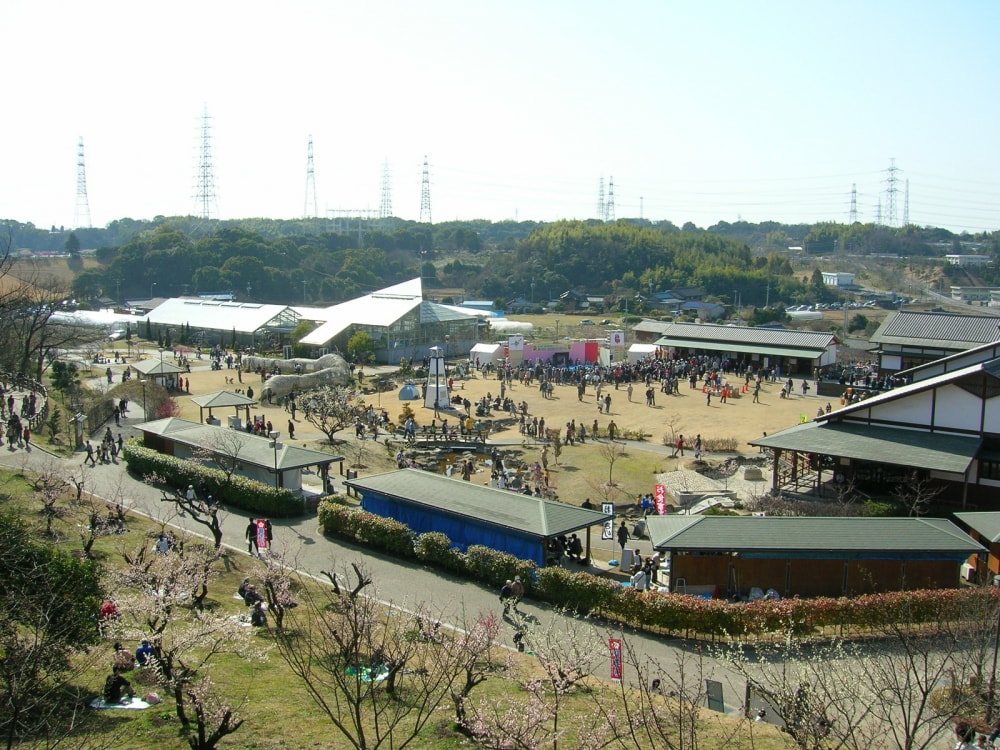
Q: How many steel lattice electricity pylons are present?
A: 11